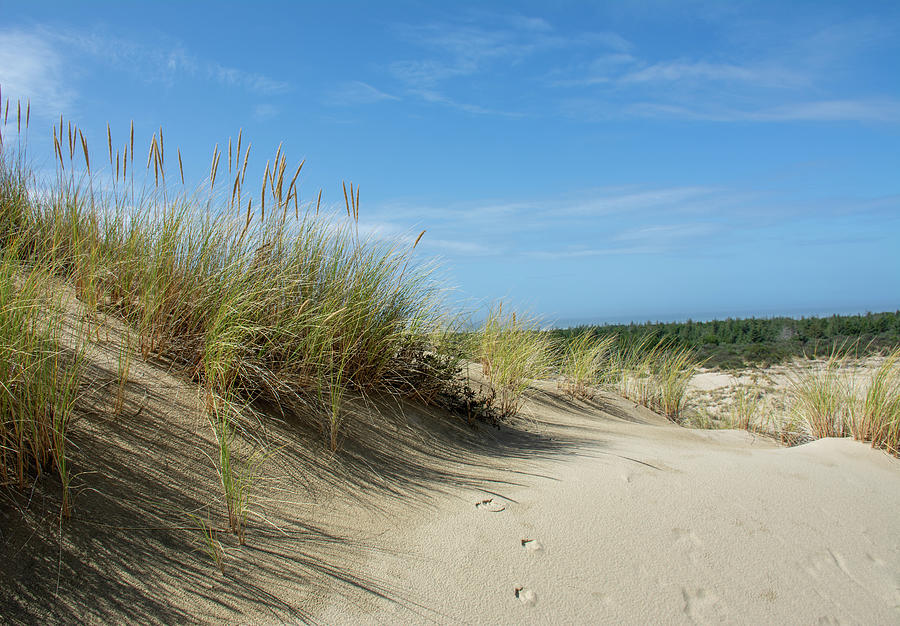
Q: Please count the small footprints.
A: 3